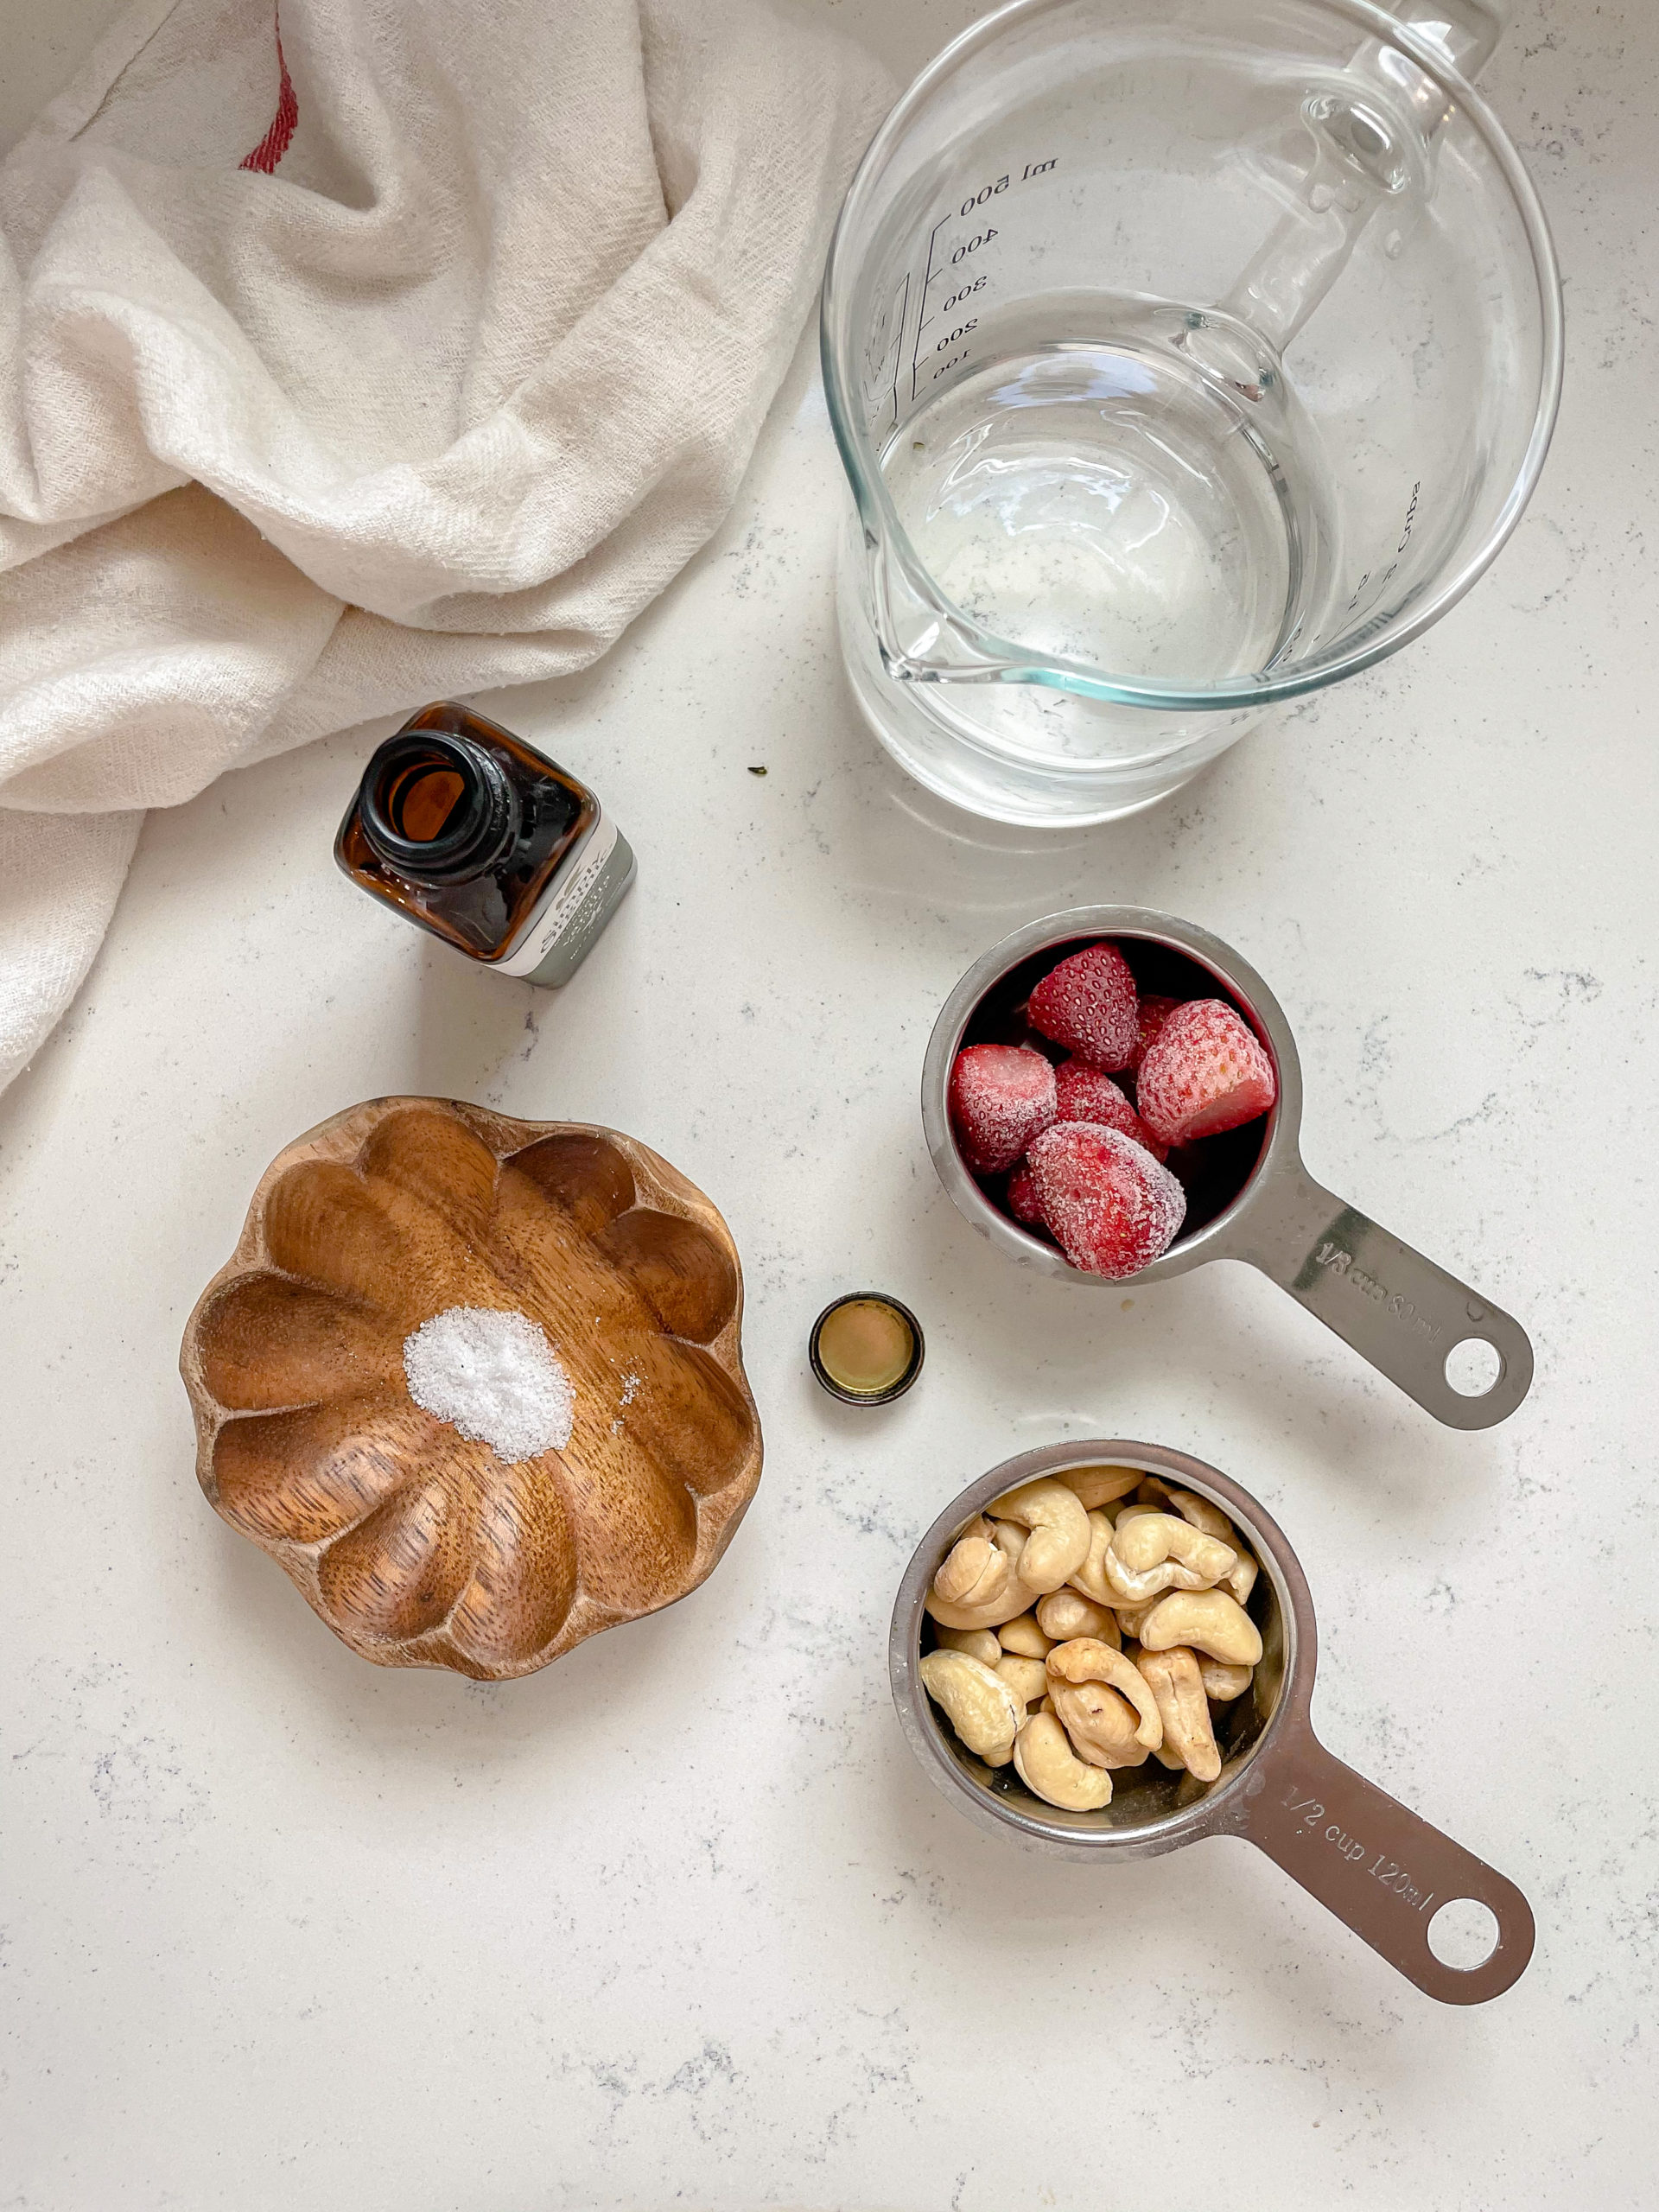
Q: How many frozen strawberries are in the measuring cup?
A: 7